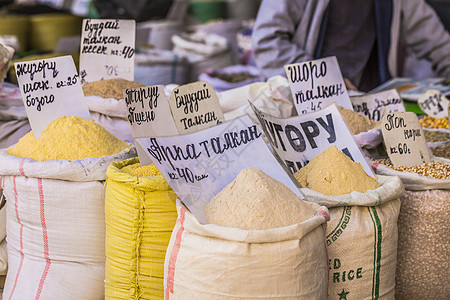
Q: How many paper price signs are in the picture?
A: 10